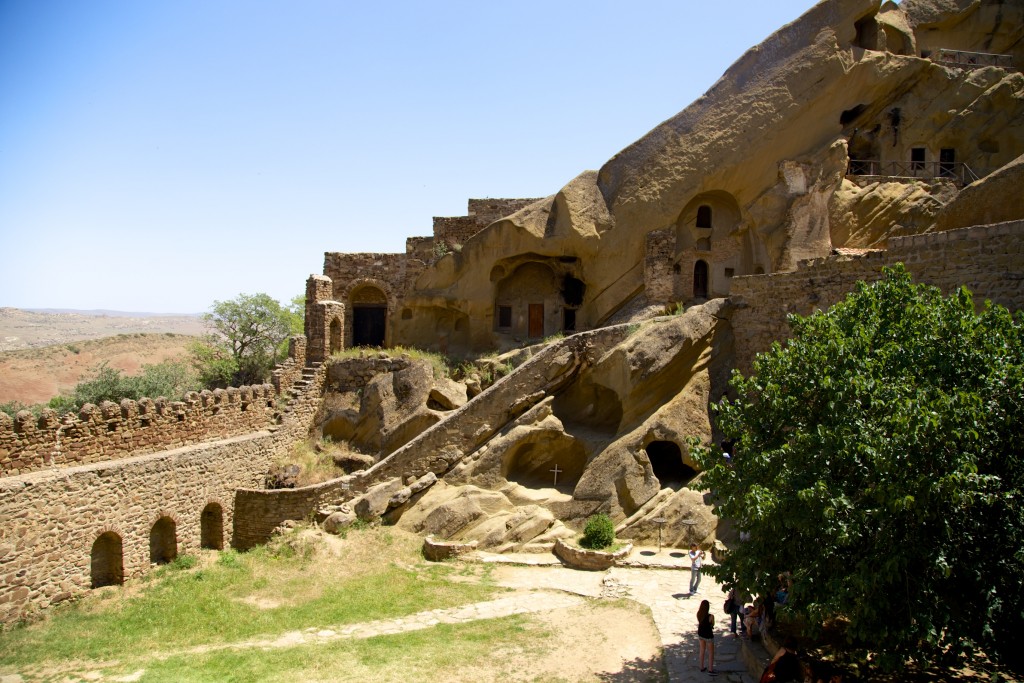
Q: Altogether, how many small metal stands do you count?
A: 2